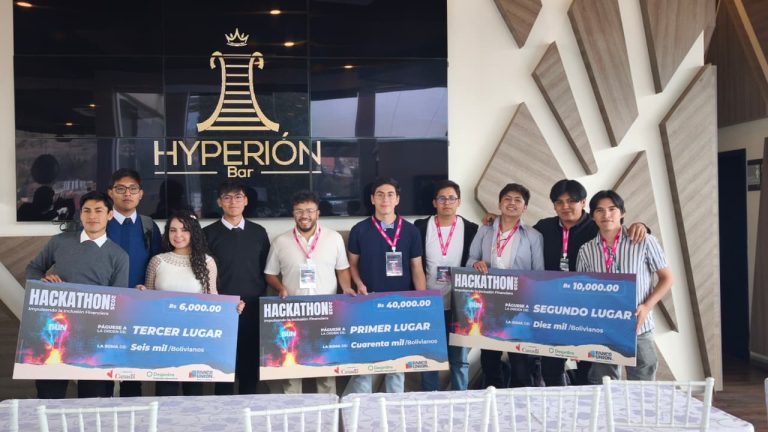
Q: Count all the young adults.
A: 10